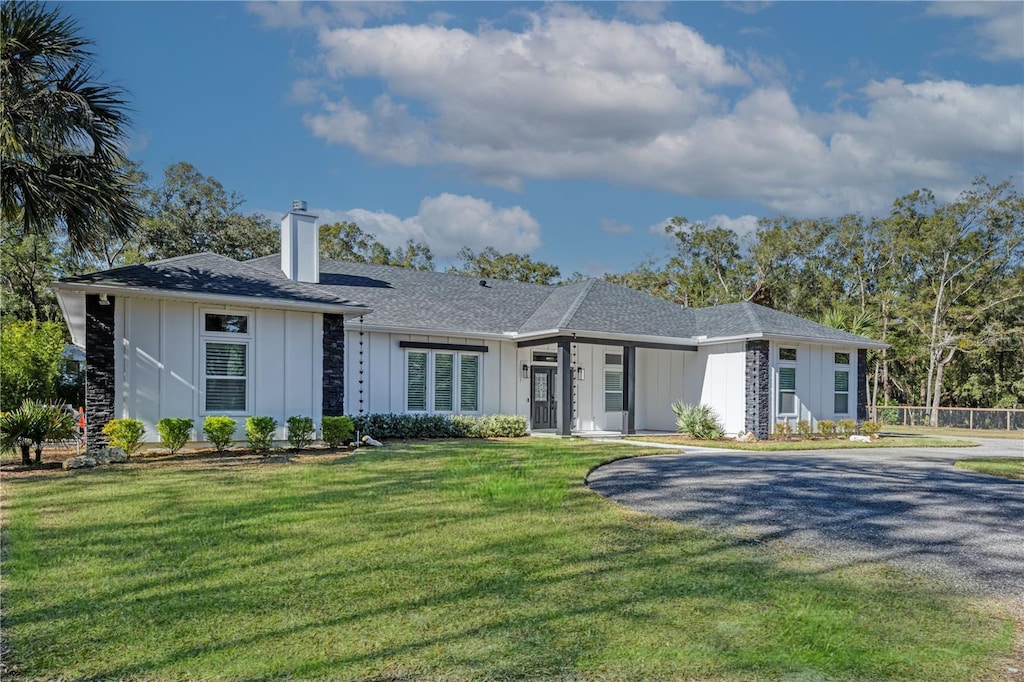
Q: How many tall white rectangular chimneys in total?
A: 1